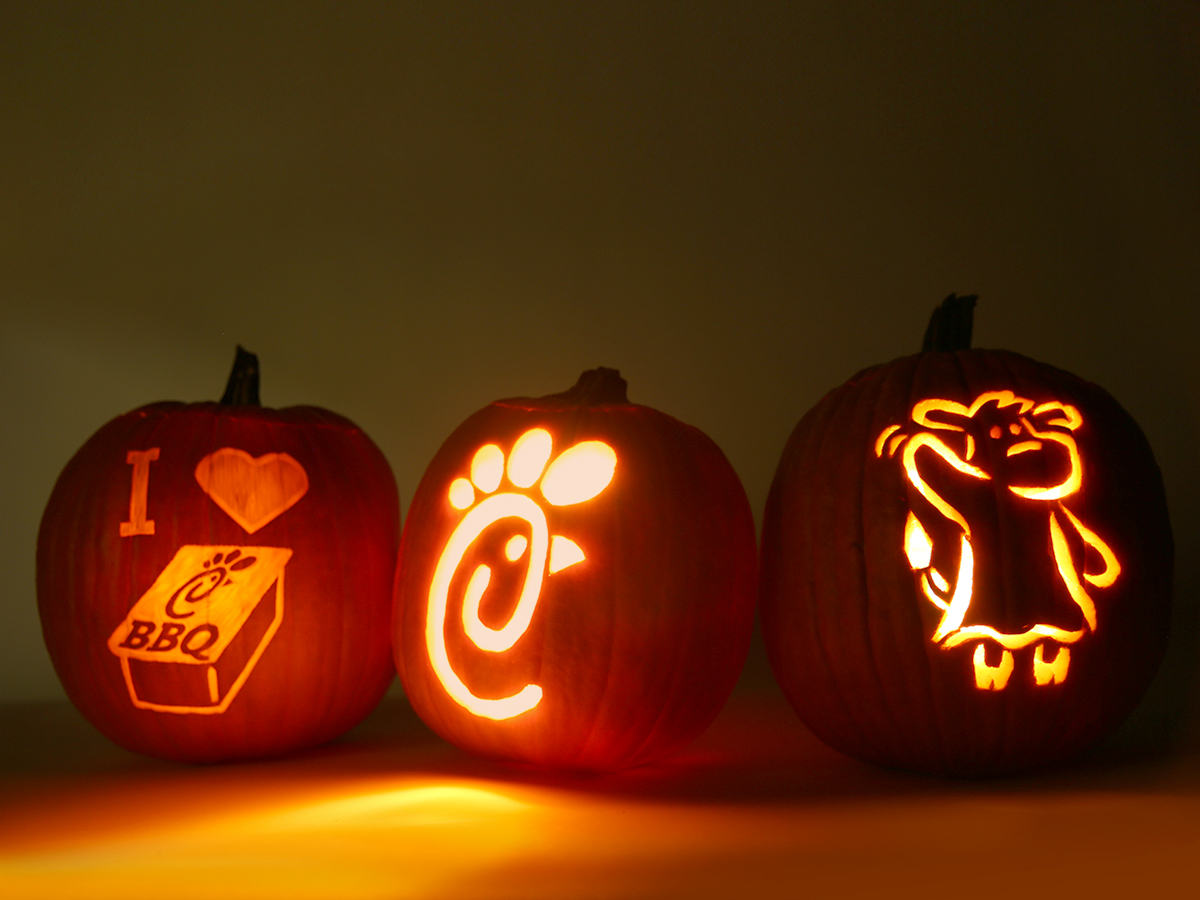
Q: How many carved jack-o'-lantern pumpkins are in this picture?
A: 3